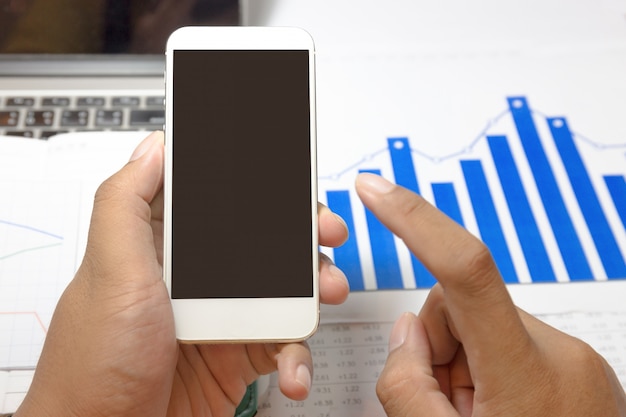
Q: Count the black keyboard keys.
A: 12